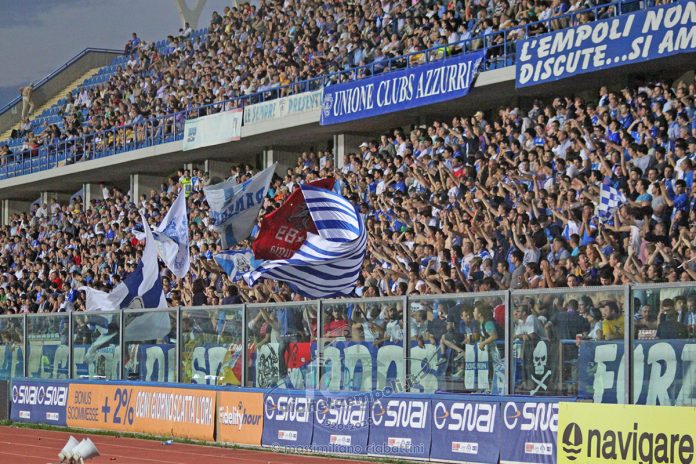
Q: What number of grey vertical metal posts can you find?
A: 9